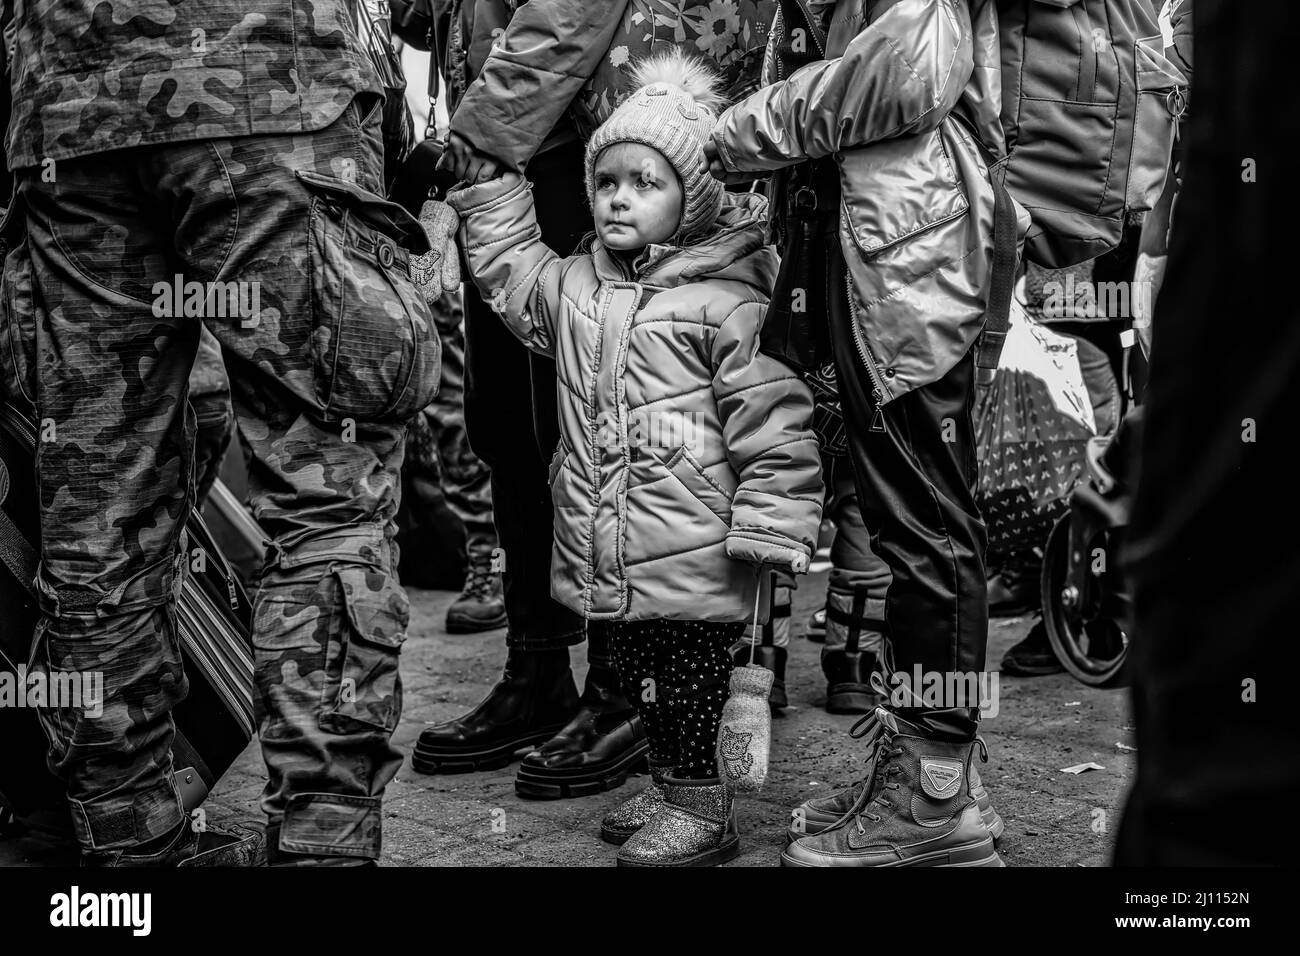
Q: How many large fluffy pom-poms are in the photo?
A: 1